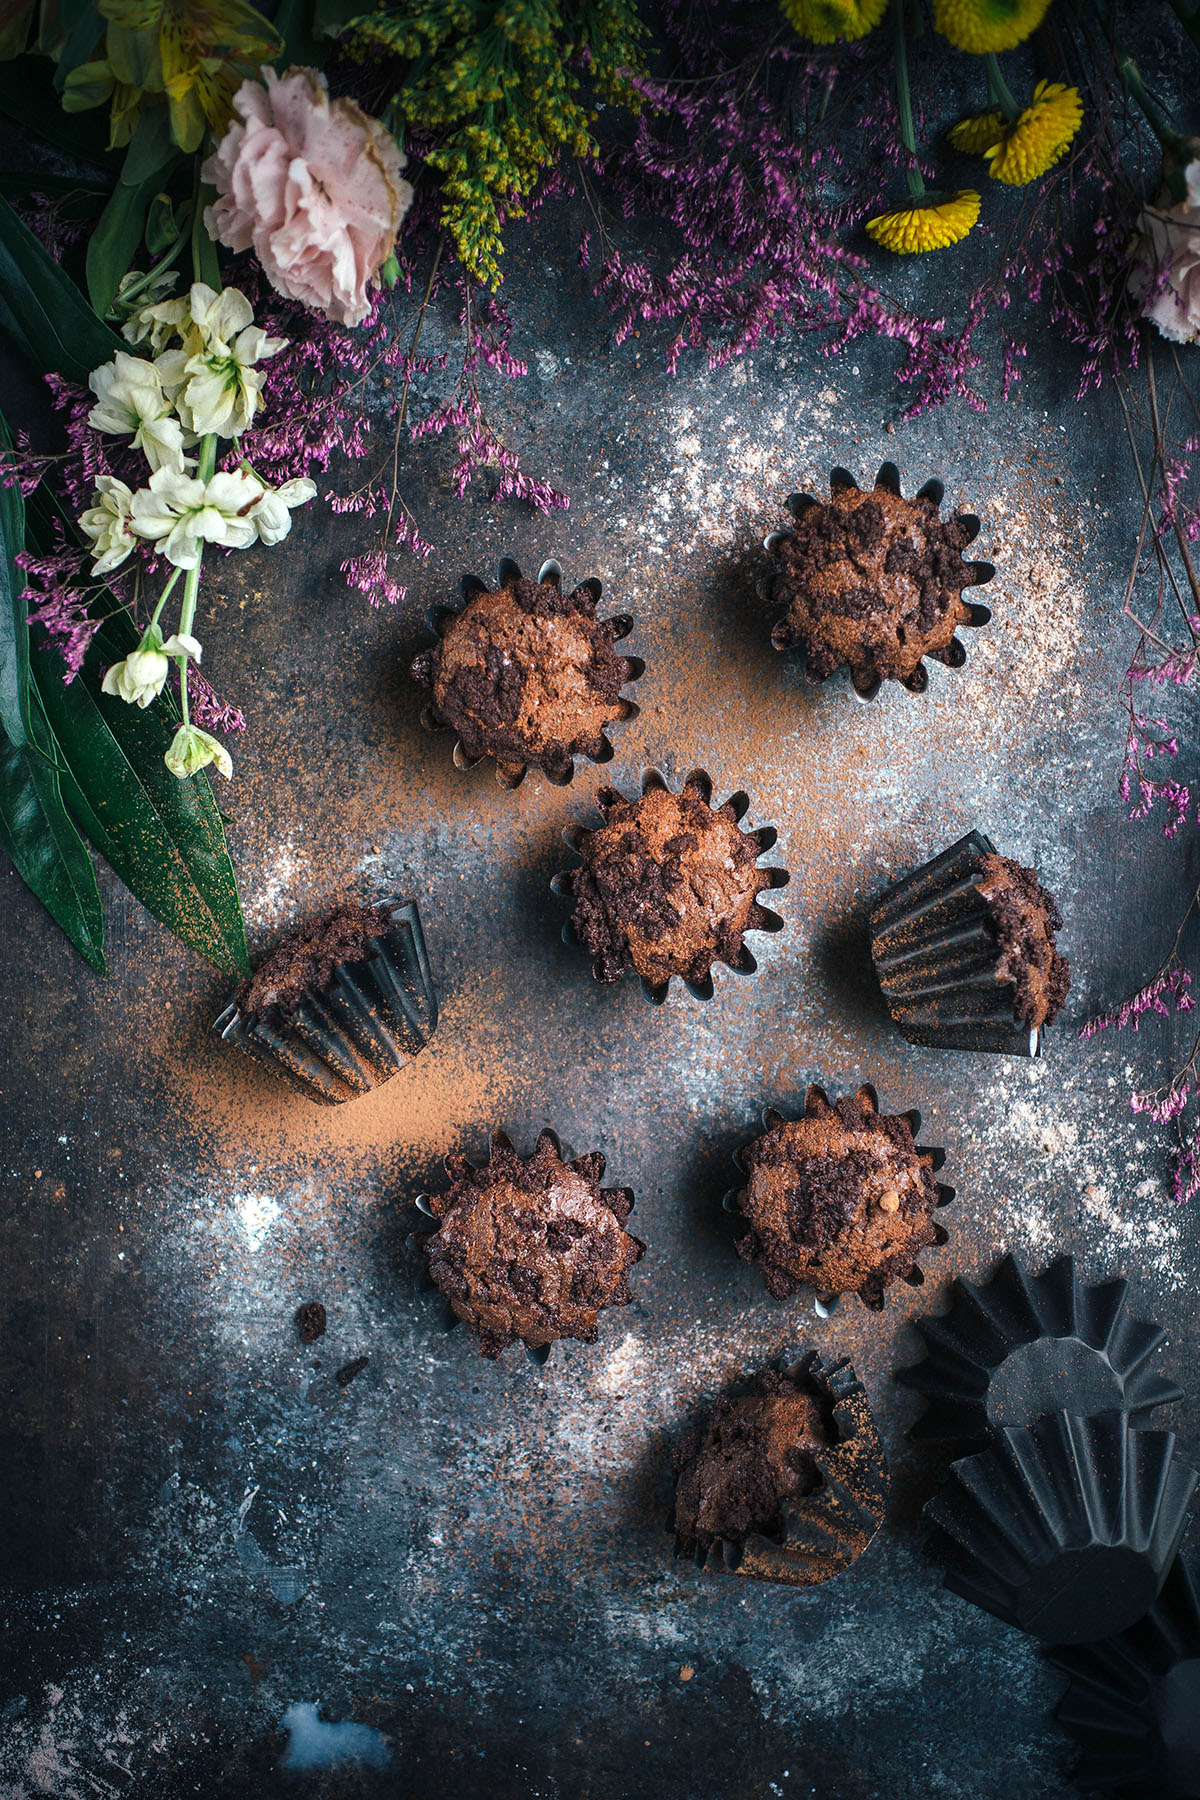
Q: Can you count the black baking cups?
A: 11